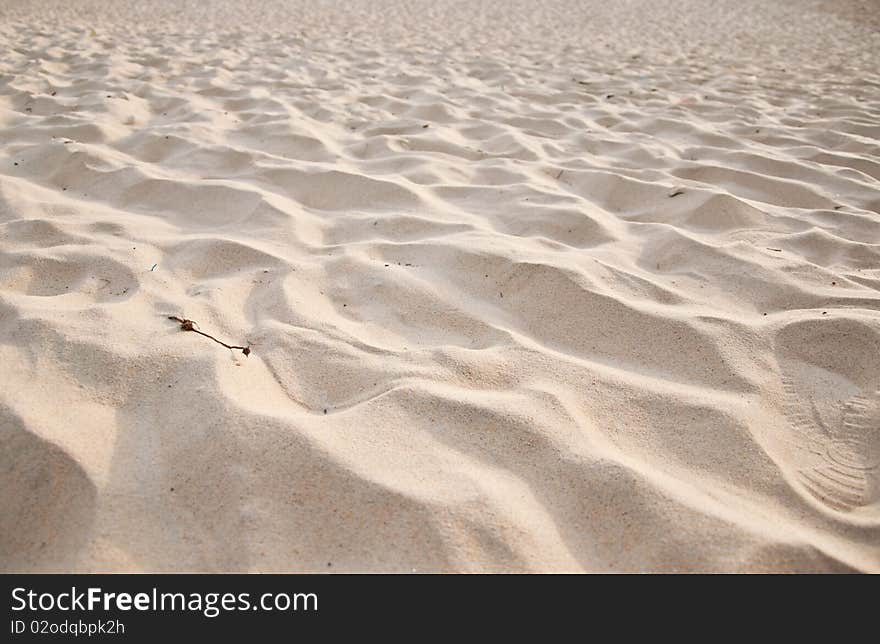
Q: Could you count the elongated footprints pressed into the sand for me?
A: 1